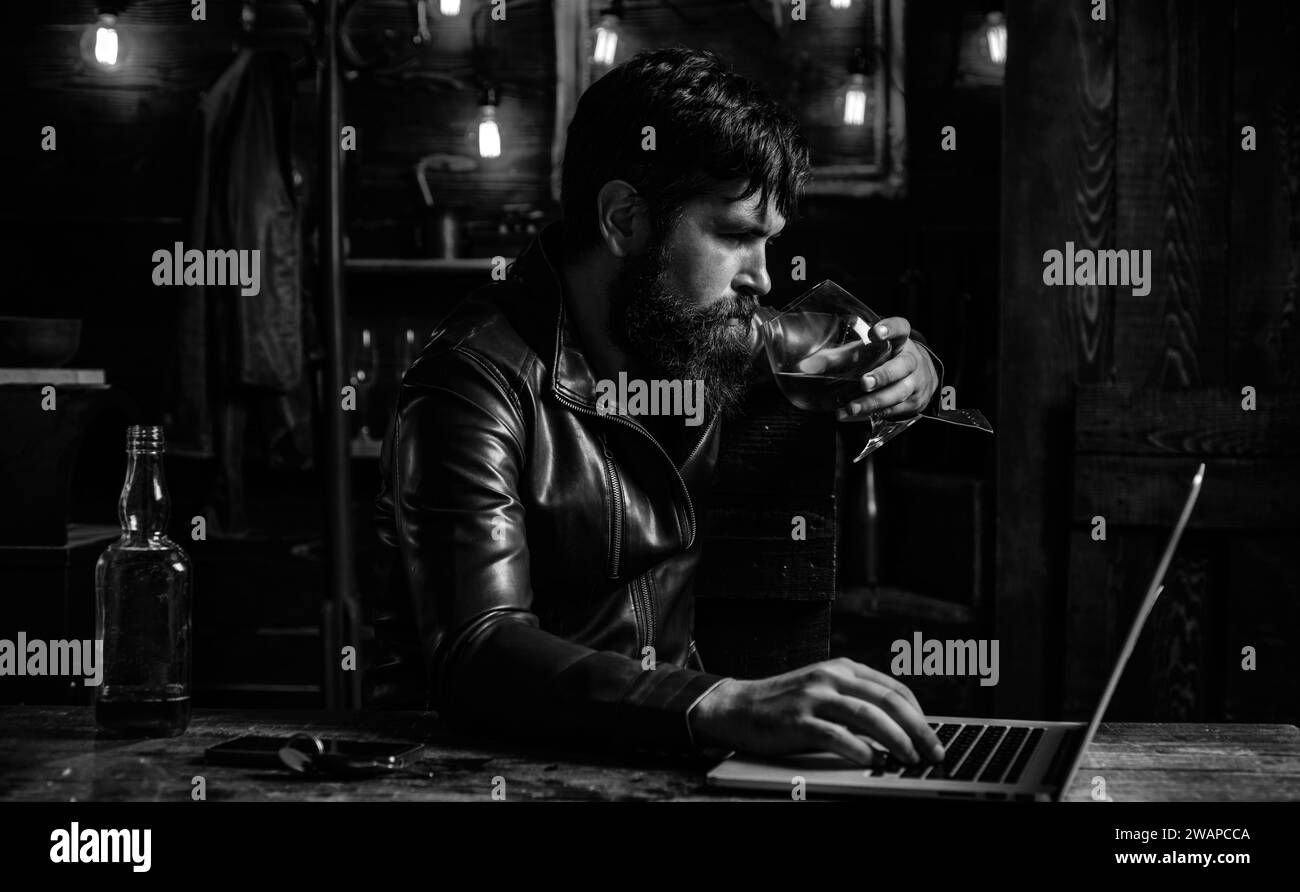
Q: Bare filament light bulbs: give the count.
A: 7